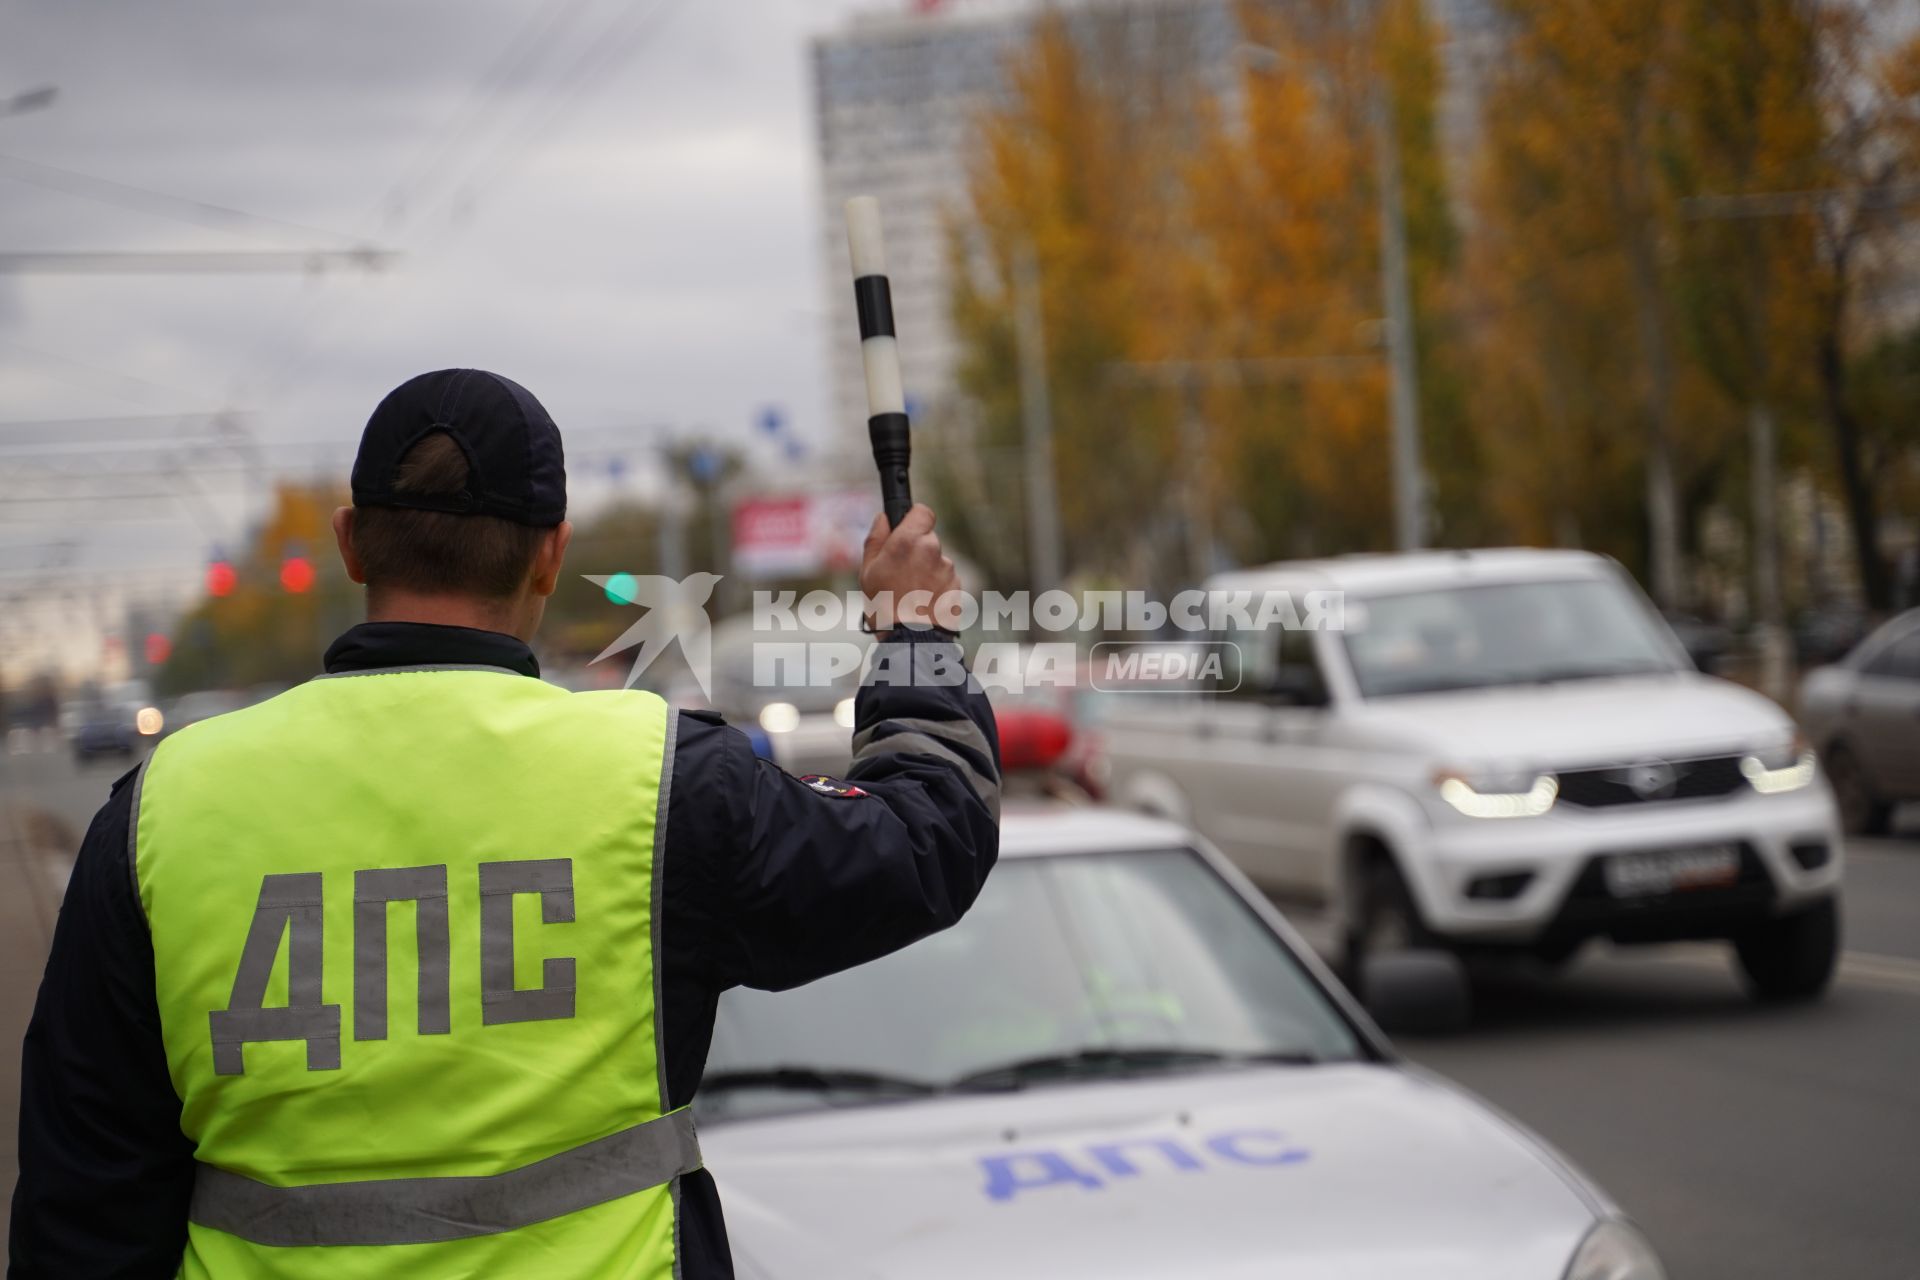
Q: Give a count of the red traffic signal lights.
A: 3